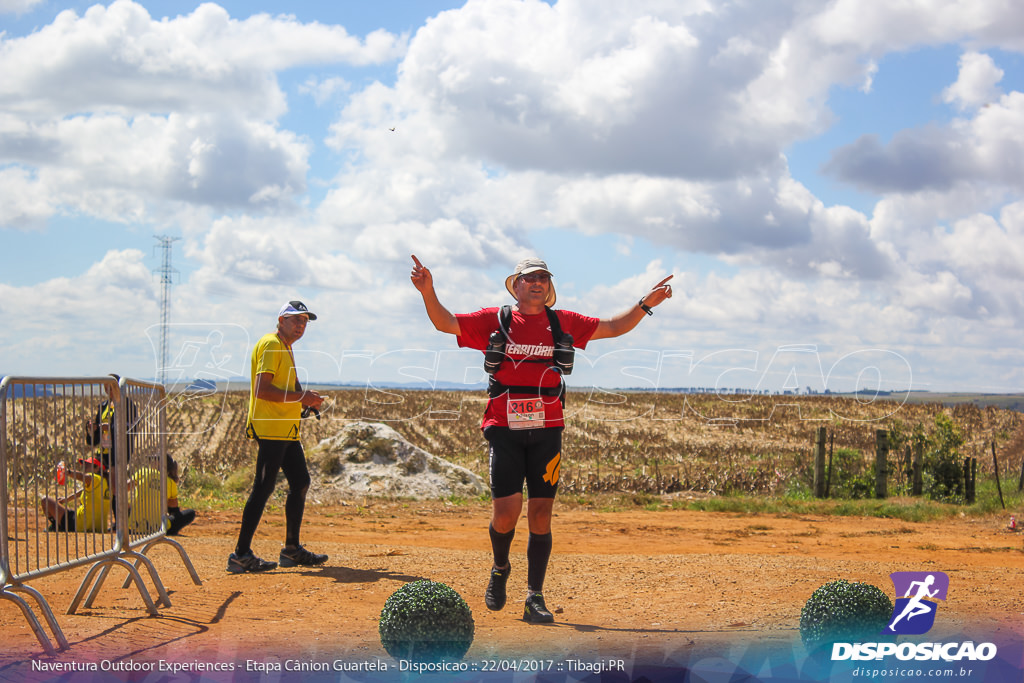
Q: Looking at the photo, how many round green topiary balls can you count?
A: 2